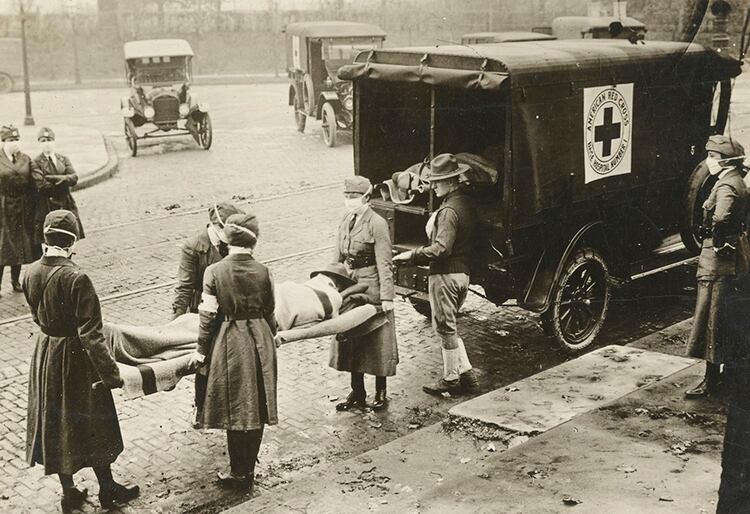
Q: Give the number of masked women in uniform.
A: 7